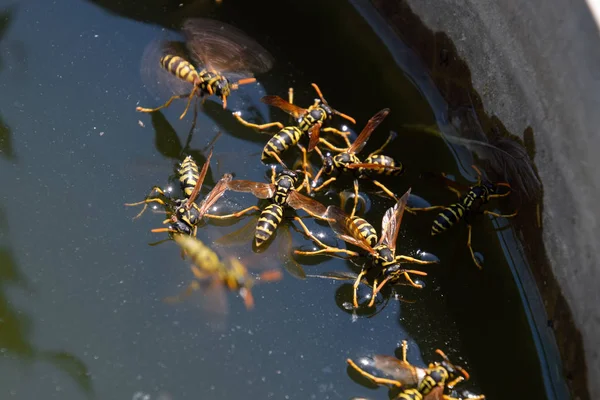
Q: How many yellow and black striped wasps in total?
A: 9